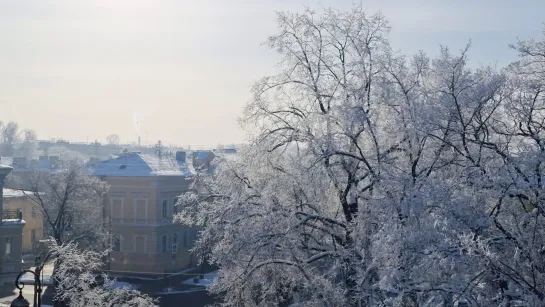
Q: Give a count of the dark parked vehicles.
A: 0